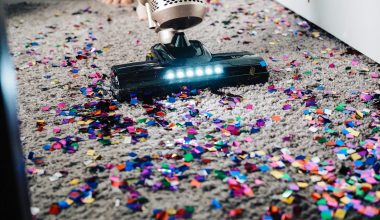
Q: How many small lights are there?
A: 6